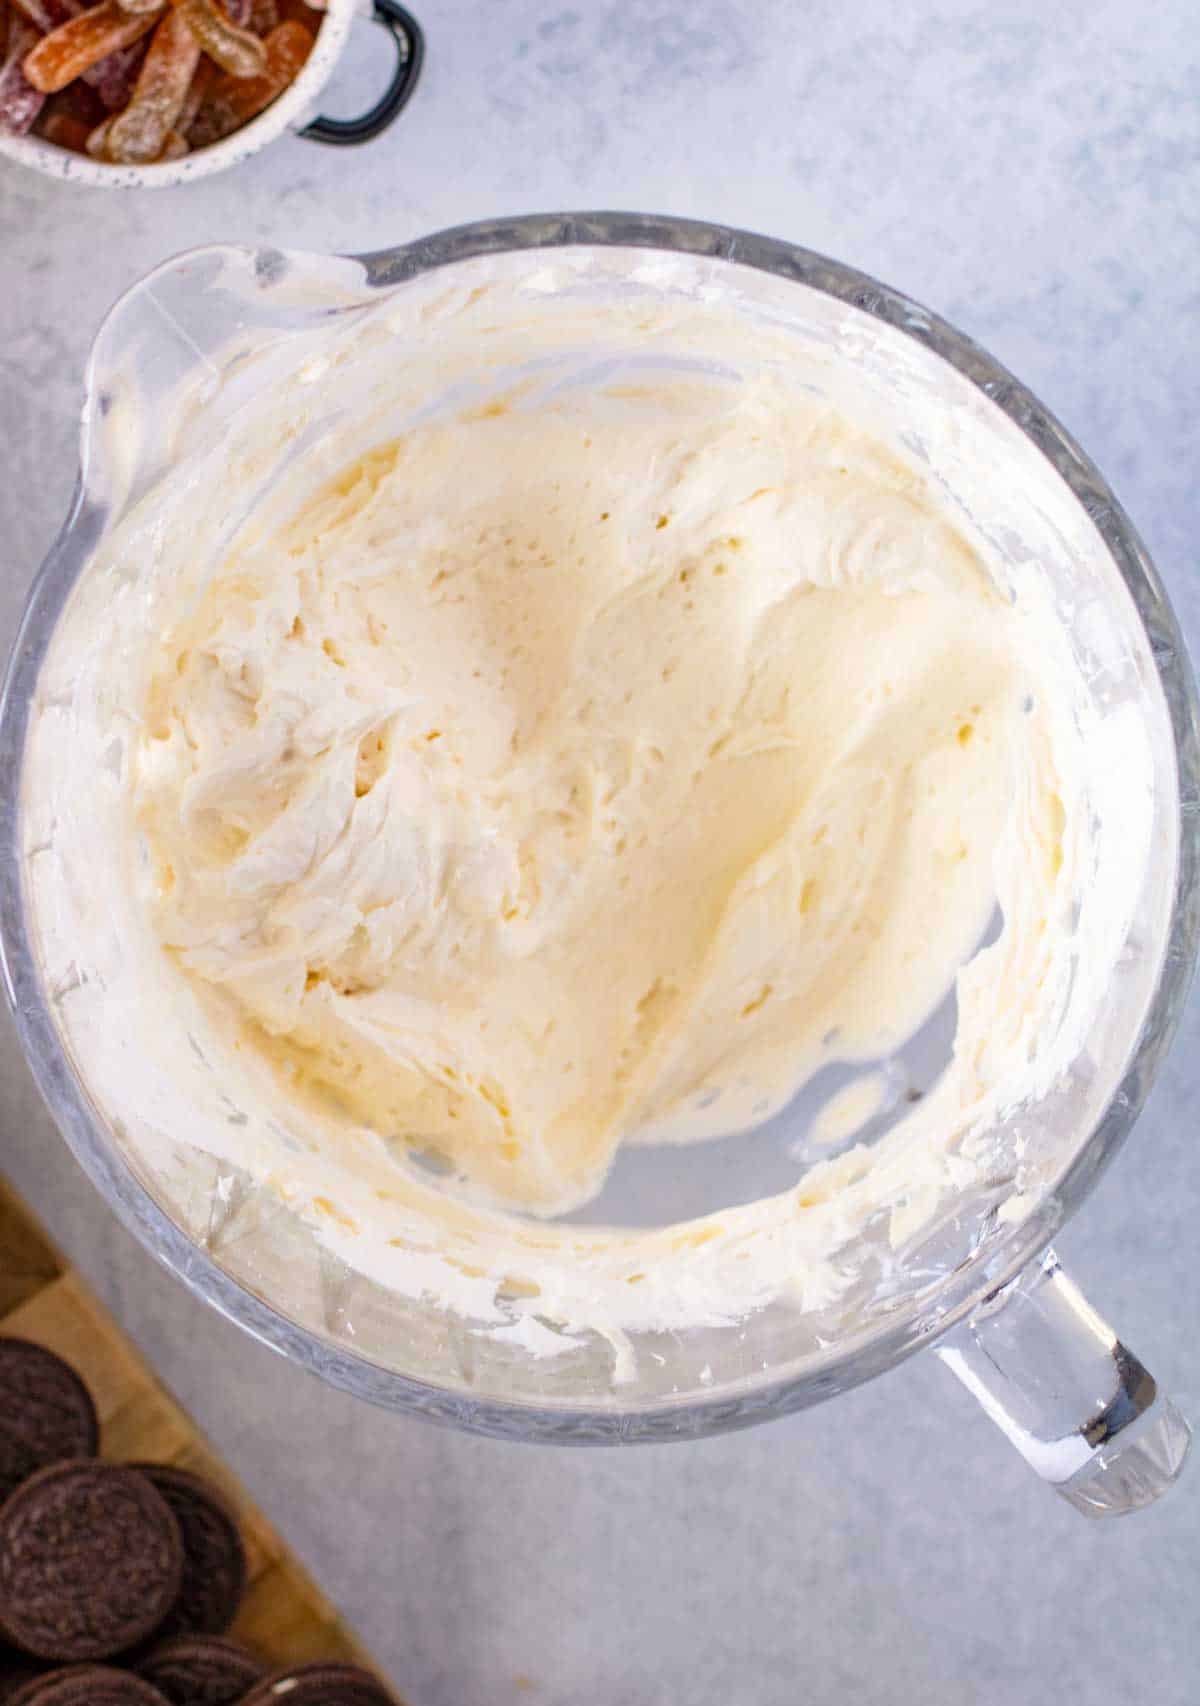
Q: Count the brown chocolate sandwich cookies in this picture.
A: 6